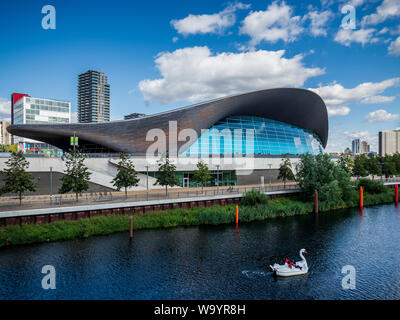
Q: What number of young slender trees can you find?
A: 6